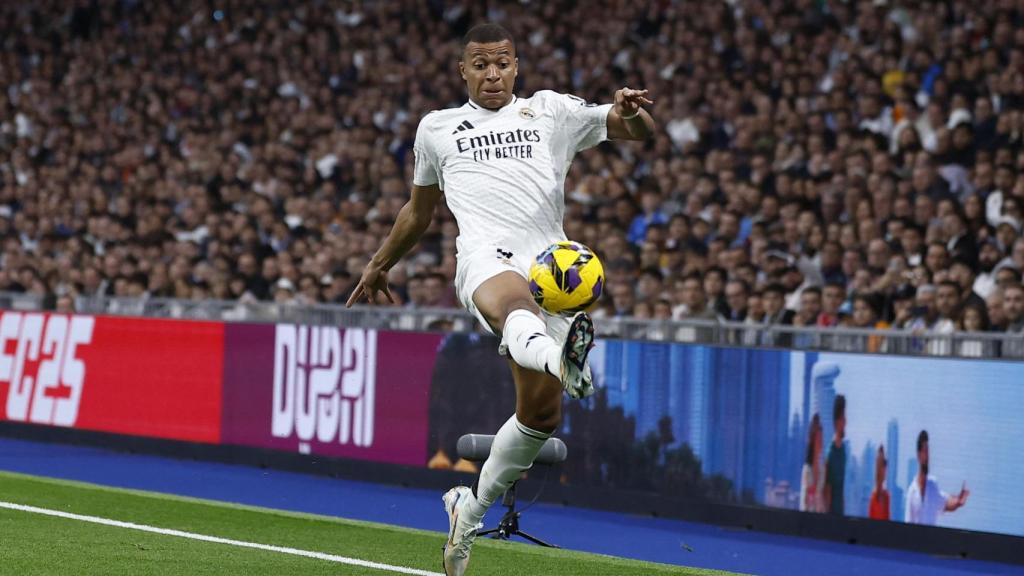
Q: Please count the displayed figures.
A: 4